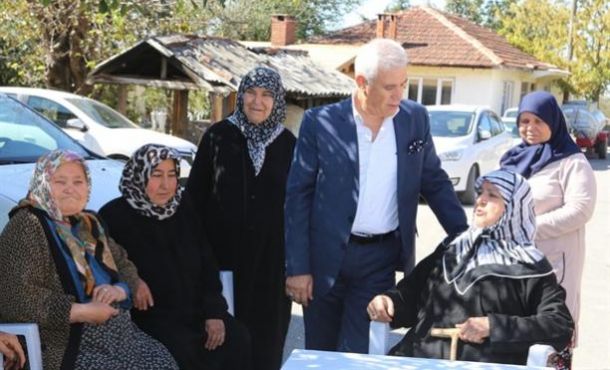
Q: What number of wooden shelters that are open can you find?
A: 1